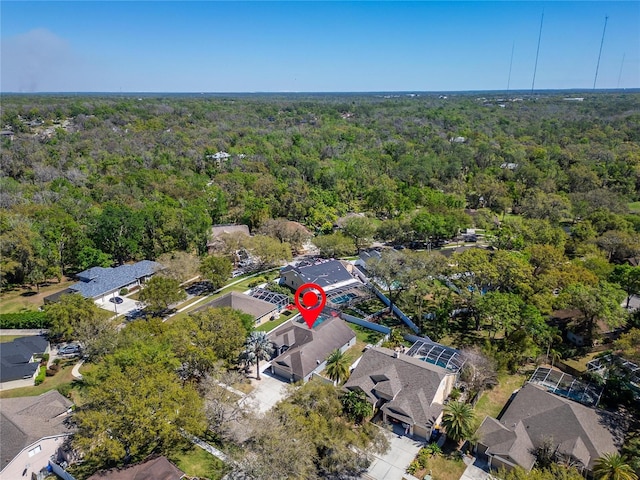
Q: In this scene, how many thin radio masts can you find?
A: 4